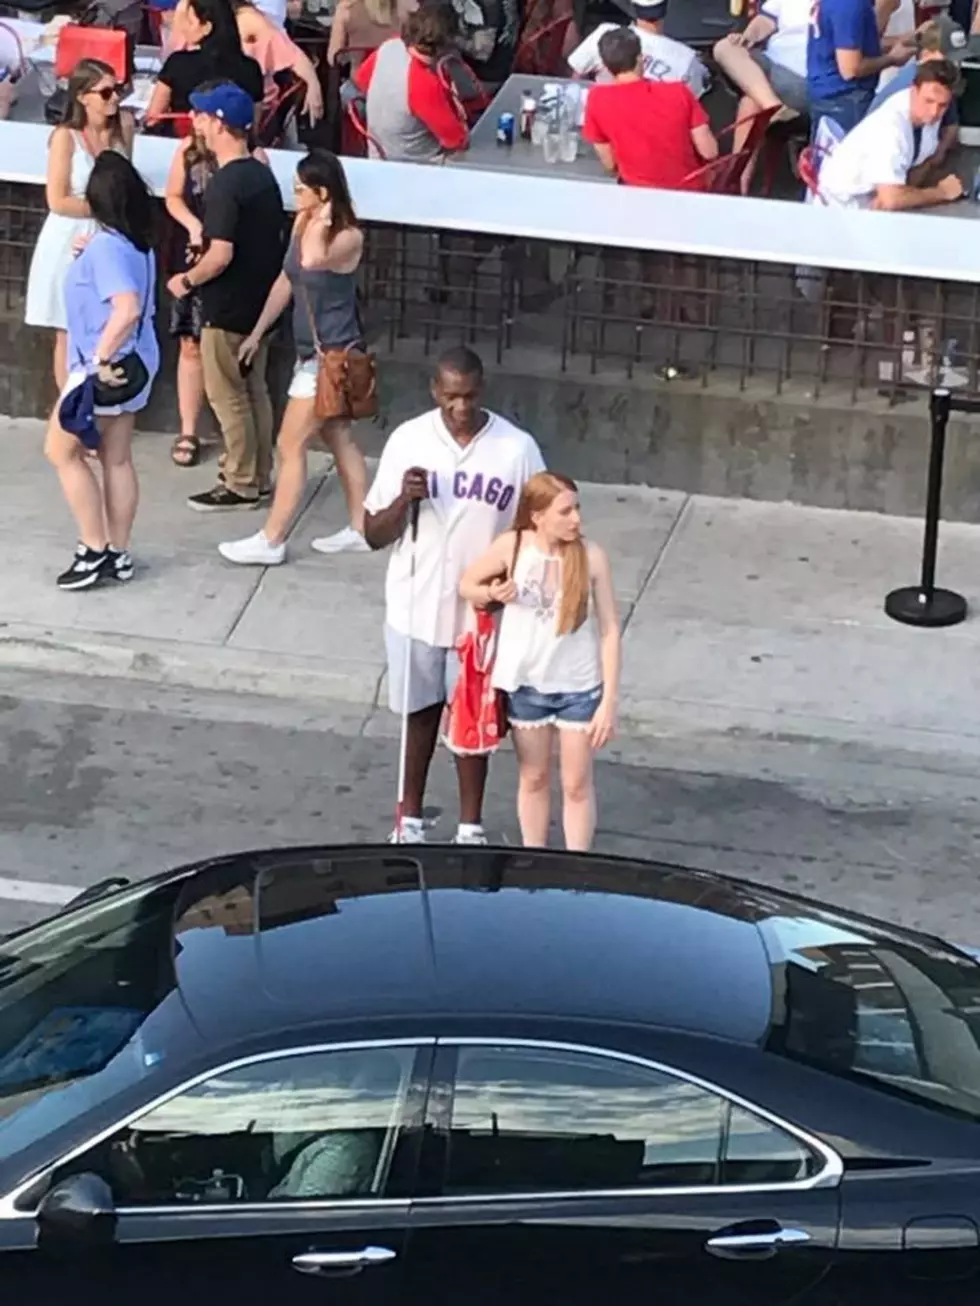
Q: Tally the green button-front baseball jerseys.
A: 0